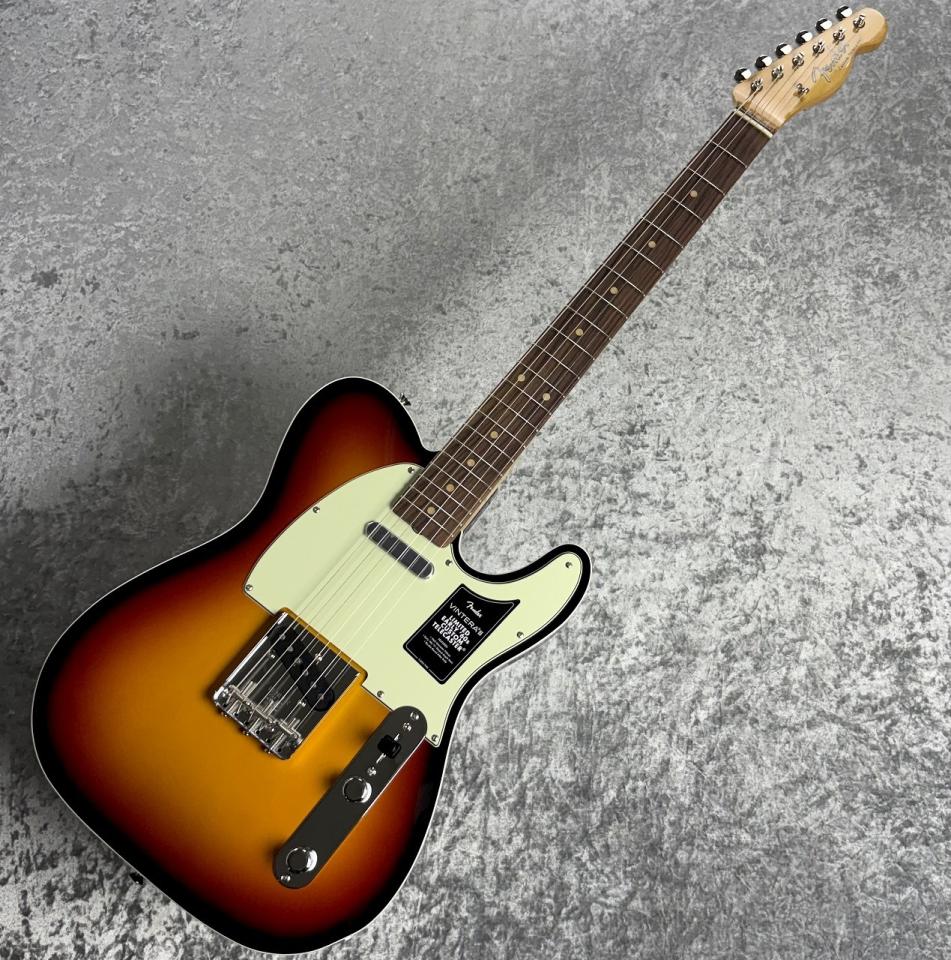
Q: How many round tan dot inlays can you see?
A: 10